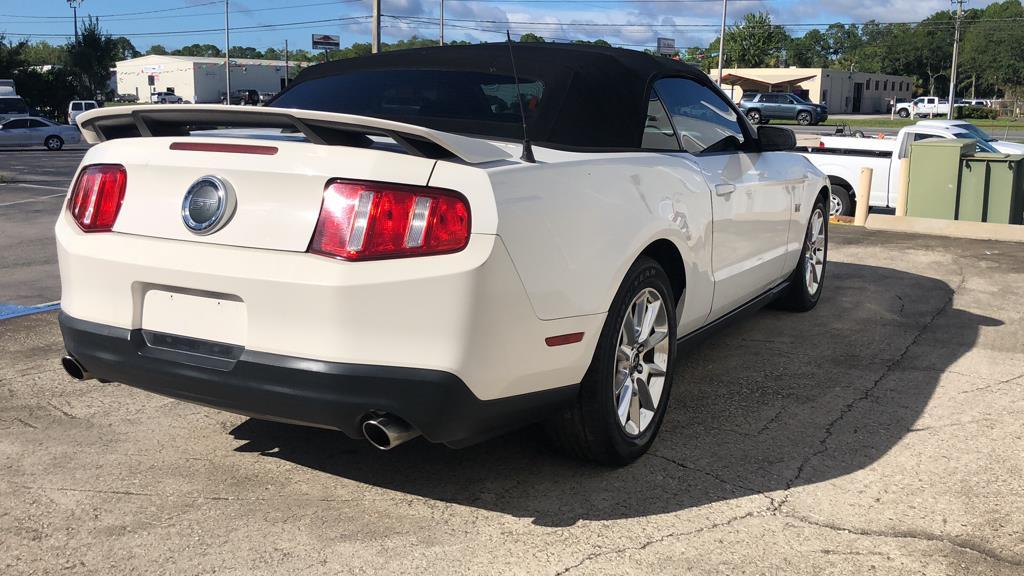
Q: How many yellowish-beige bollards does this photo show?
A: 2